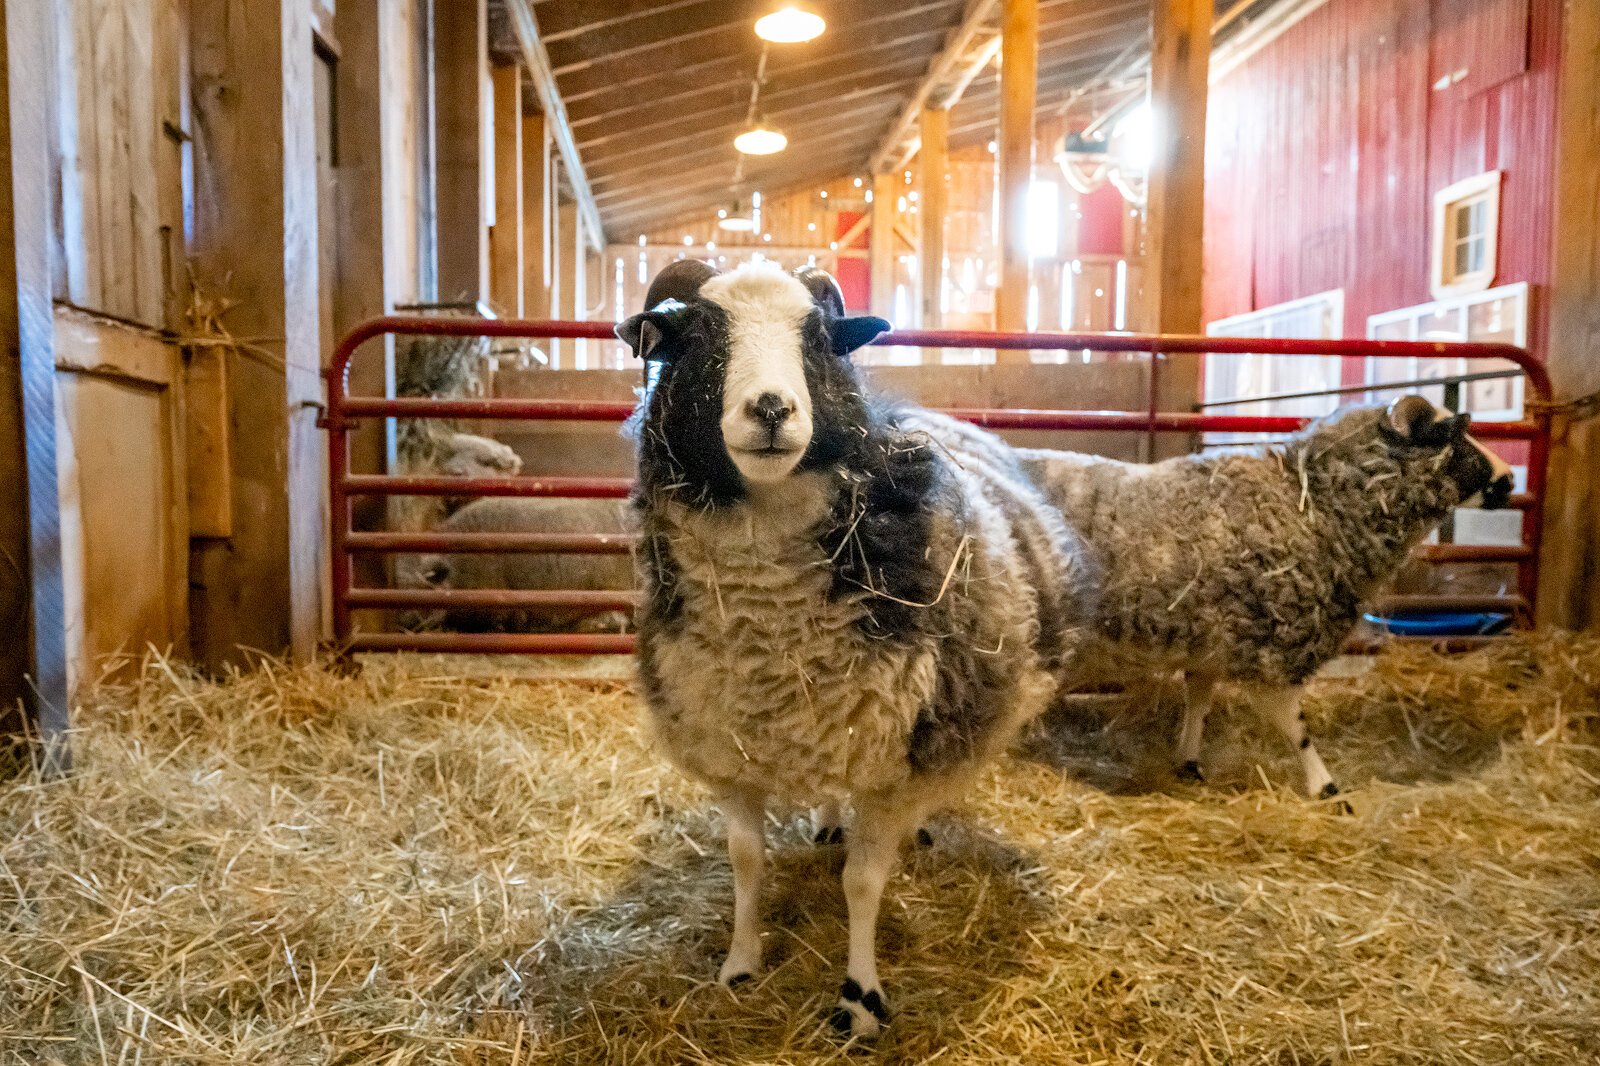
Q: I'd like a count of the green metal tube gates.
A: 0